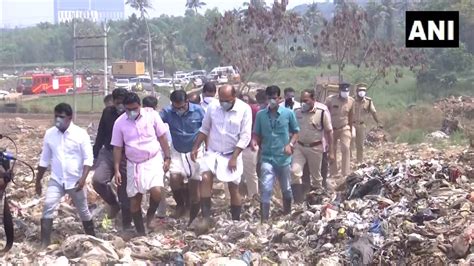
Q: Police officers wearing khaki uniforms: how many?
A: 3